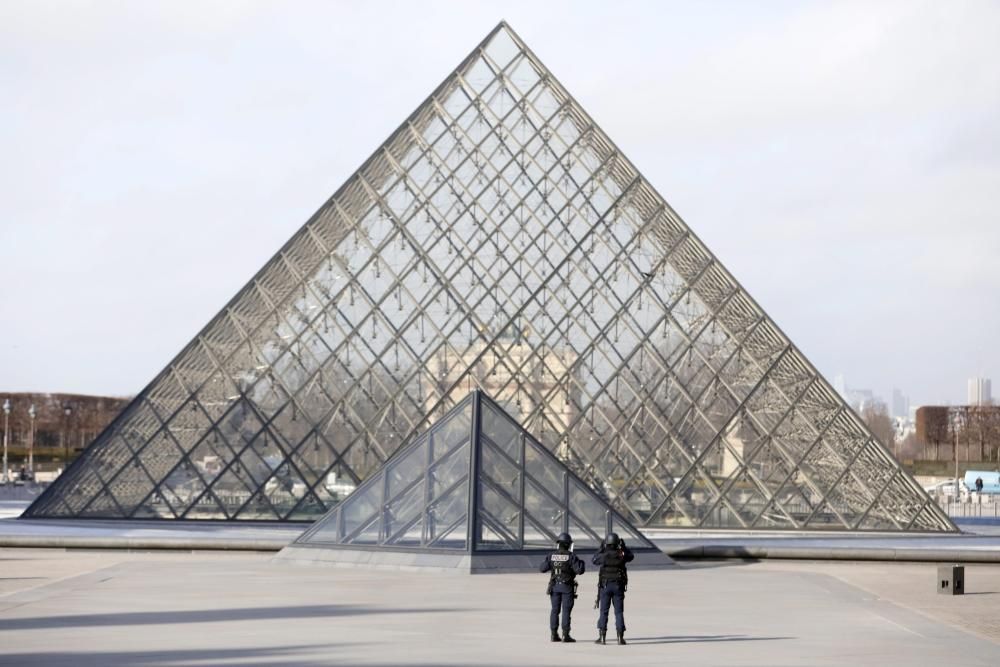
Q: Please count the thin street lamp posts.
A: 4